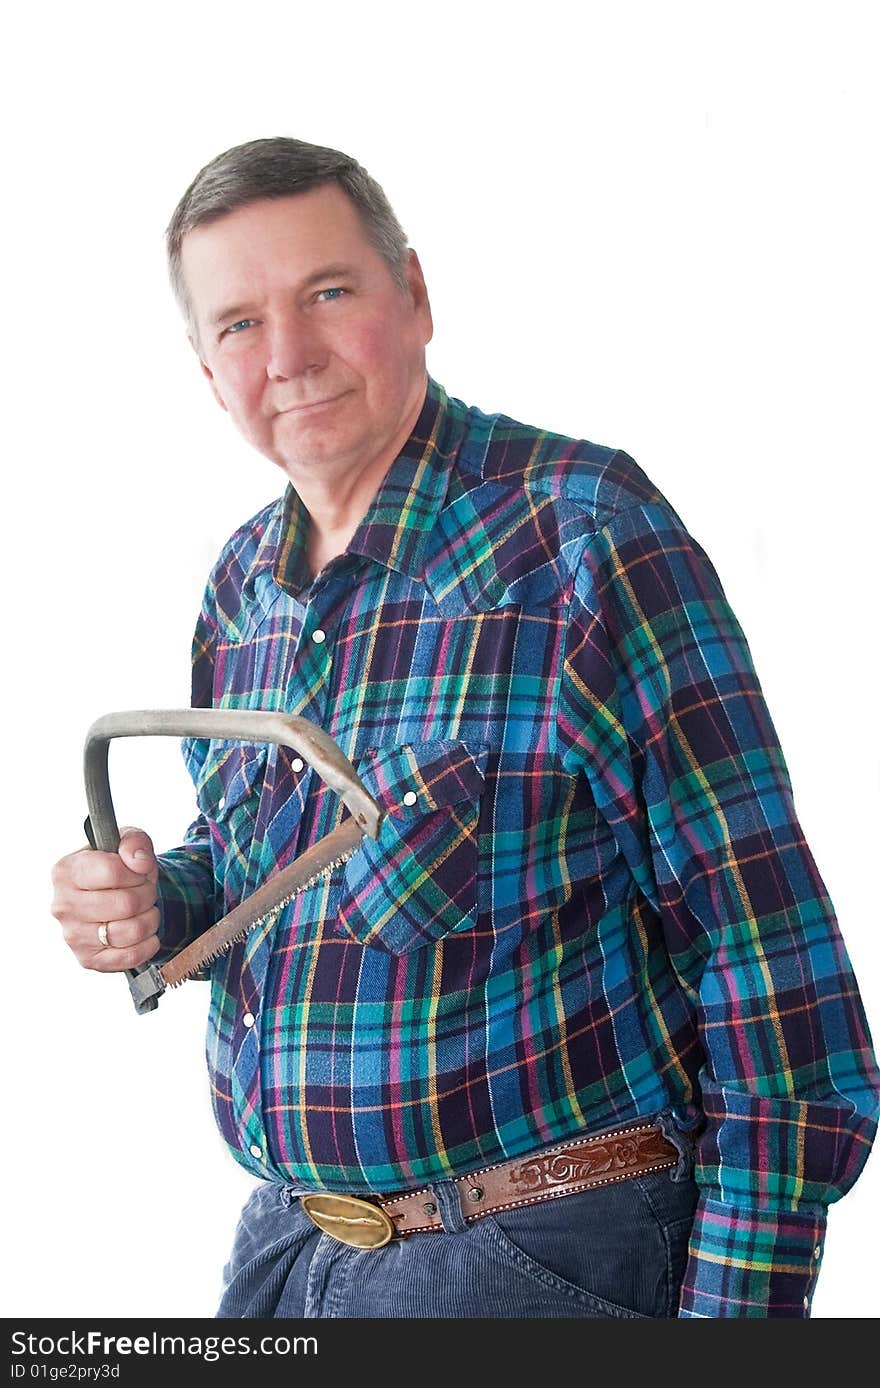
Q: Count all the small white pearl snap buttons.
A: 8